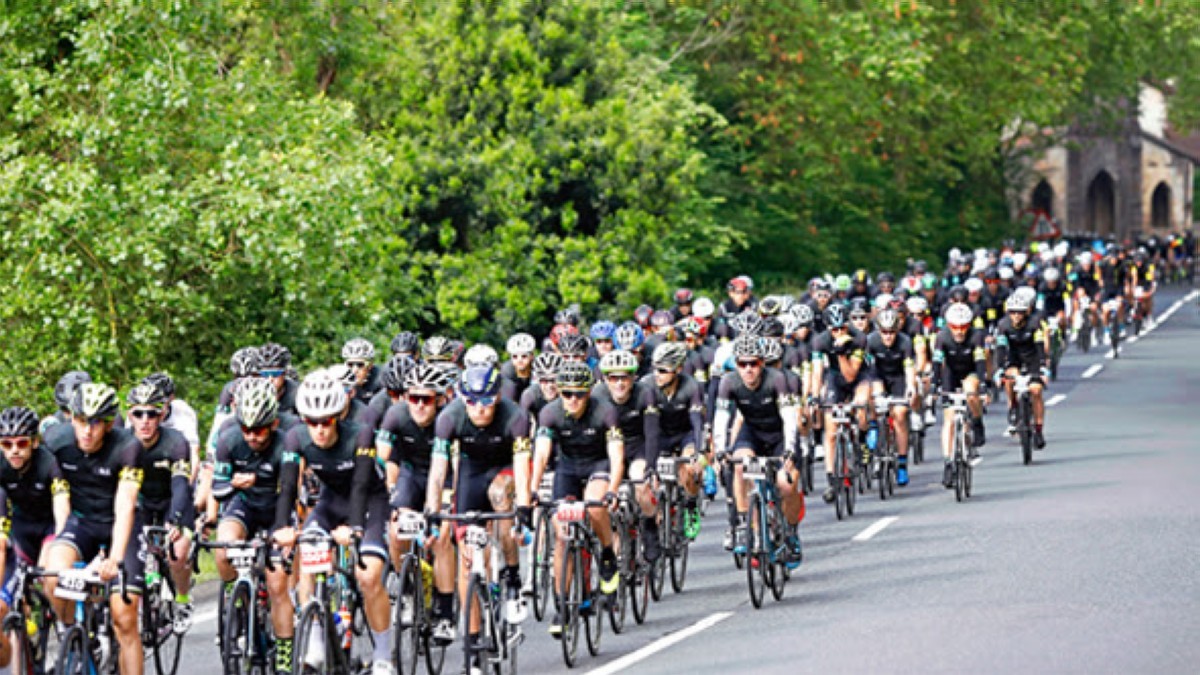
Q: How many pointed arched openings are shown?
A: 3